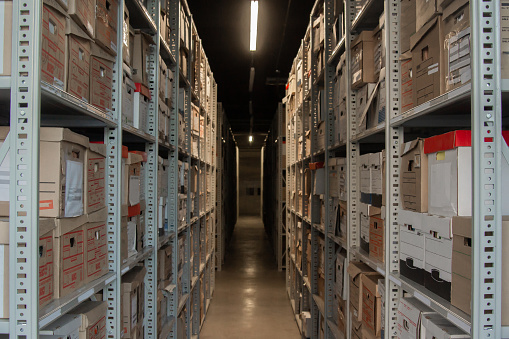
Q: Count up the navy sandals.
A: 0